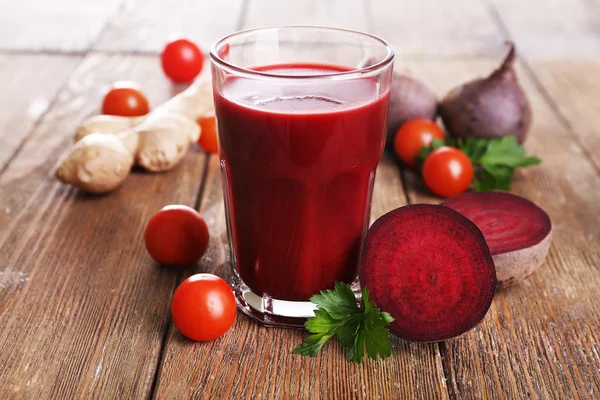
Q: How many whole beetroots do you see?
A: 2